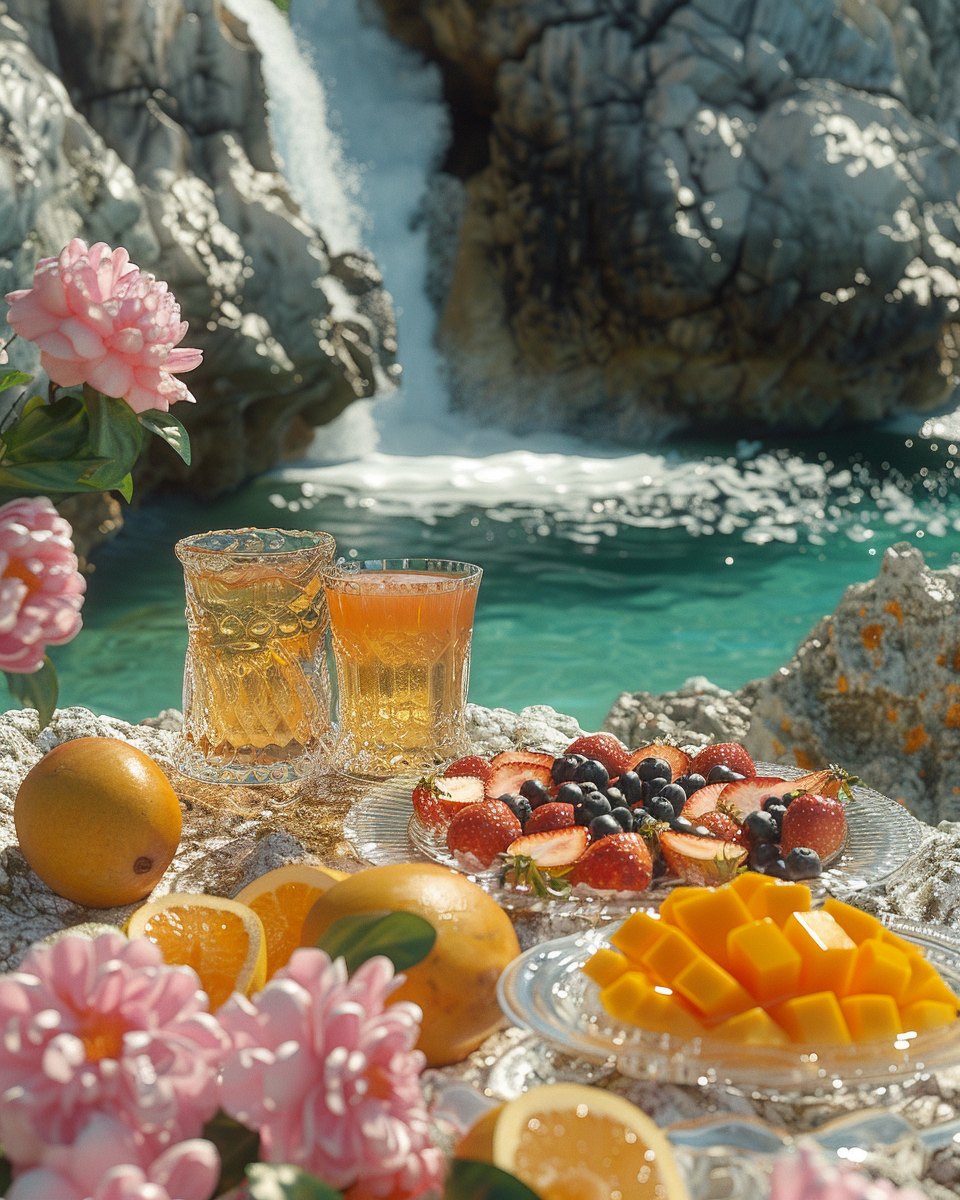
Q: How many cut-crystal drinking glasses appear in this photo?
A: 2